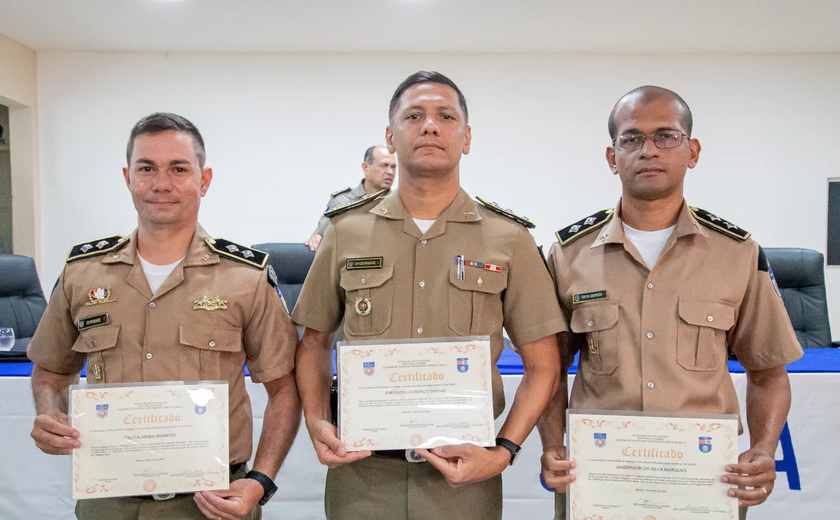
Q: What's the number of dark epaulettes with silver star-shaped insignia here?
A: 6